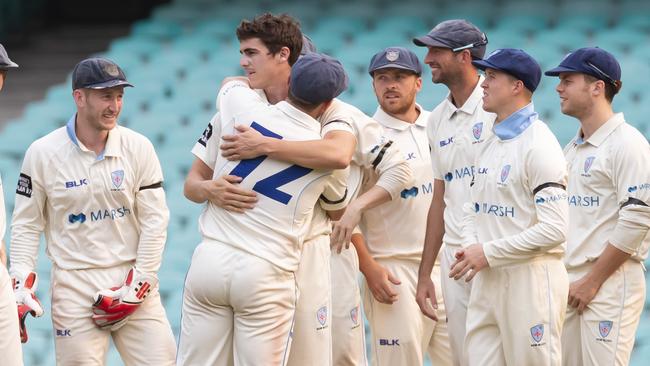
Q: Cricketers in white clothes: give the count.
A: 9